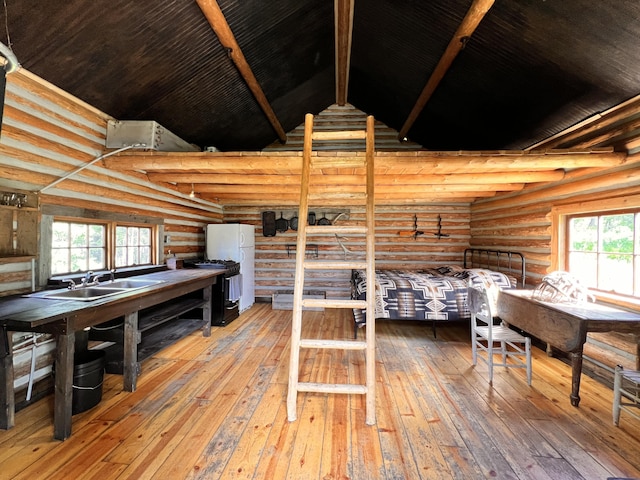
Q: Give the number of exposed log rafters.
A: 3